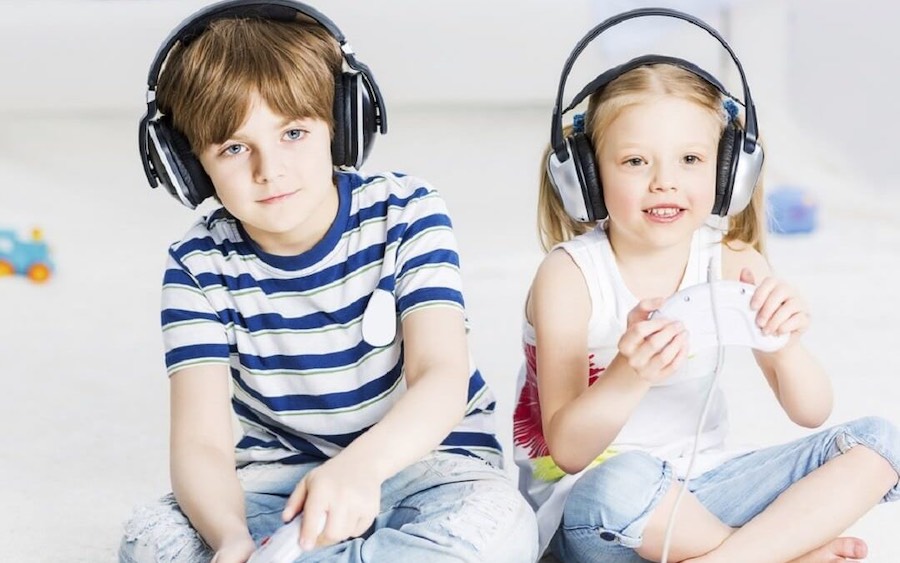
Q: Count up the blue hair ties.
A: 2